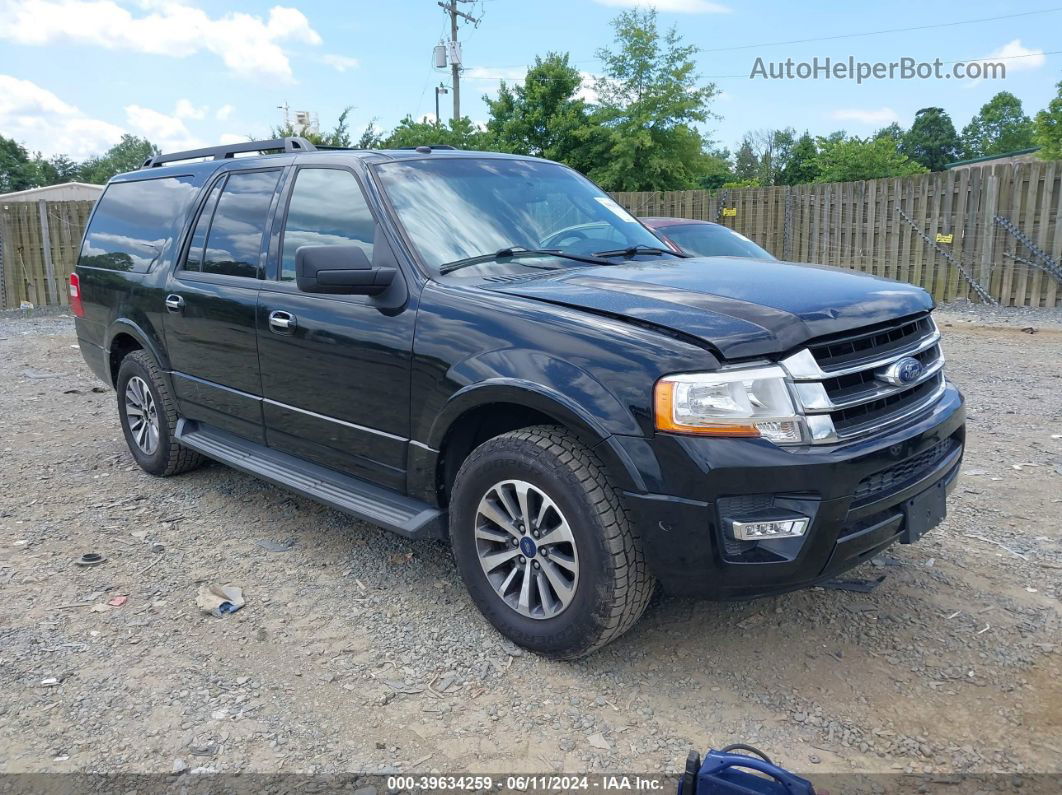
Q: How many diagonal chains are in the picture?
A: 3